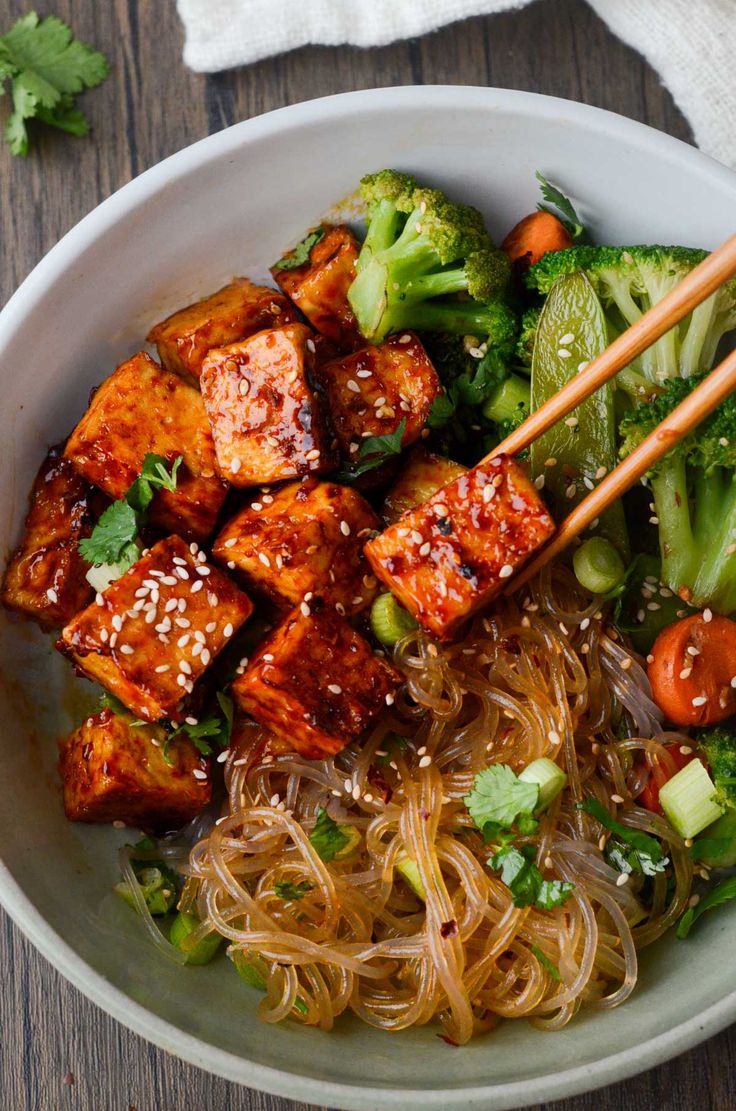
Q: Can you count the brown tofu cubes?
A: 12